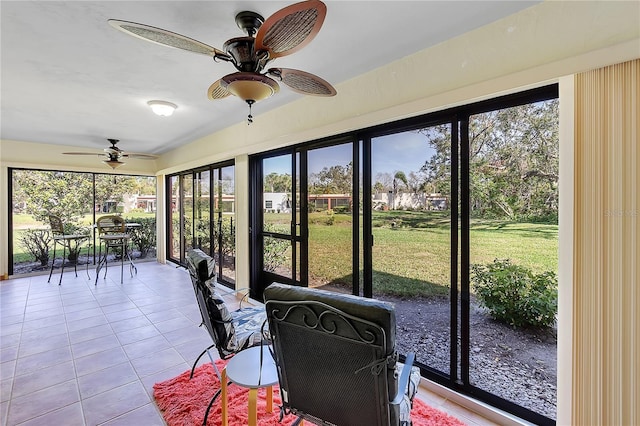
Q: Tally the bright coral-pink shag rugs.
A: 1